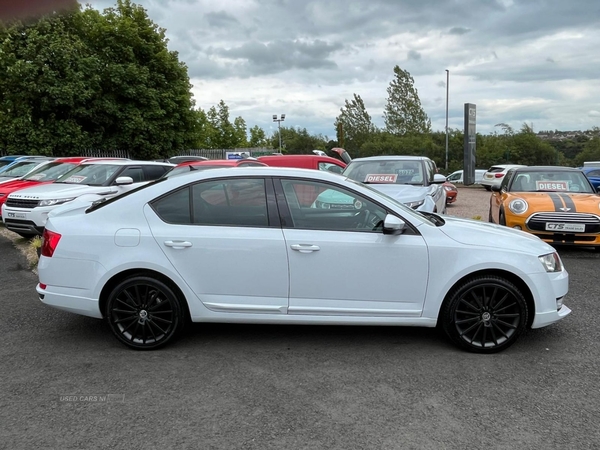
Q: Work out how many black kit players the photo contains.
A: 0